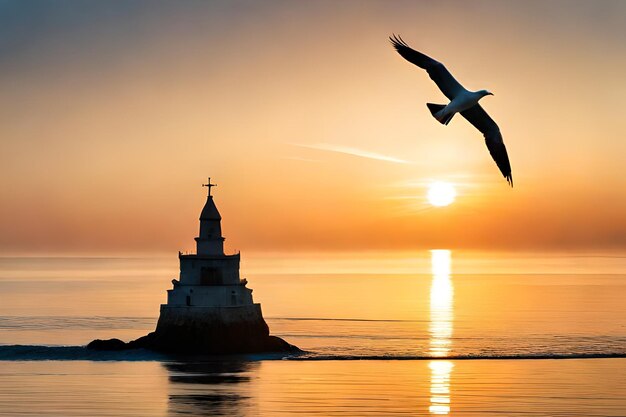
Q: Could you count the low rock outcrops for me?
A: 1